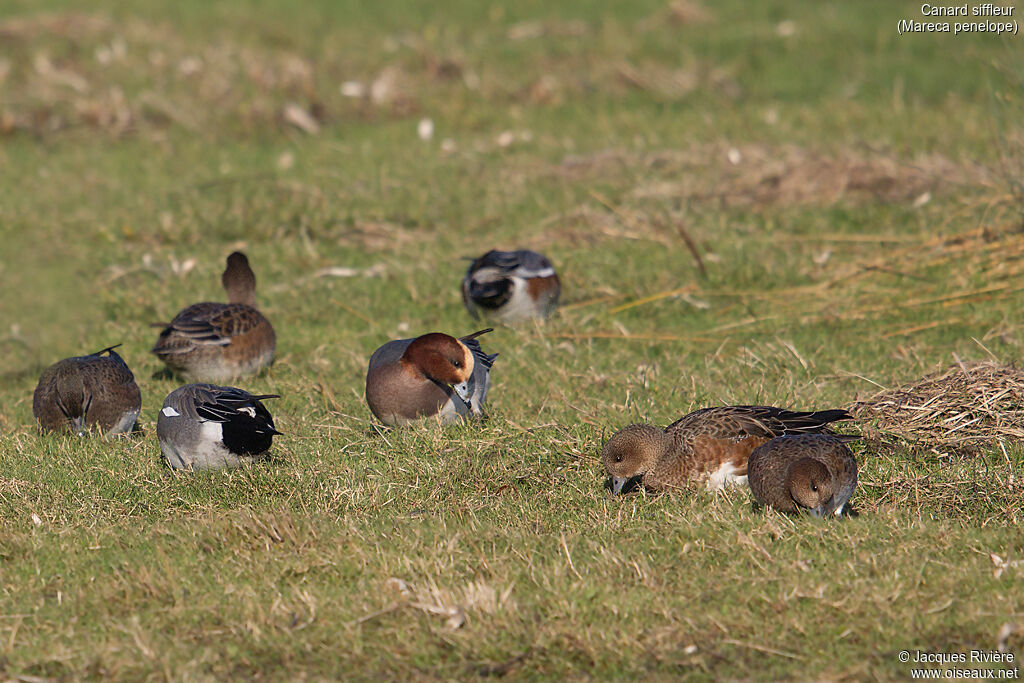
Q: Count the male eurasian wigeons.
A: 3